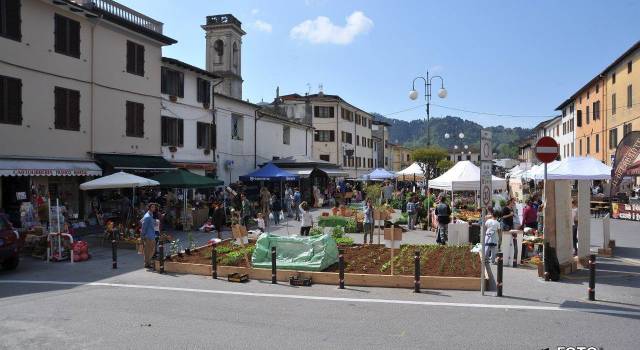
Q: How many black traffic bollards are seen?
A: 8